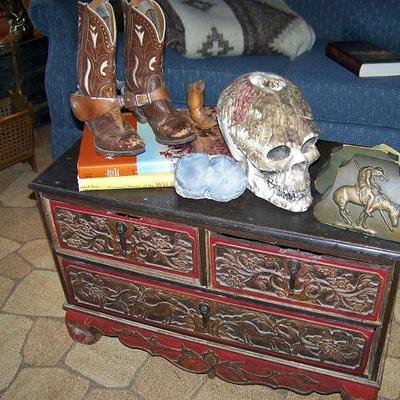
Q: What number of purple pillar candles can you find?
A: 0